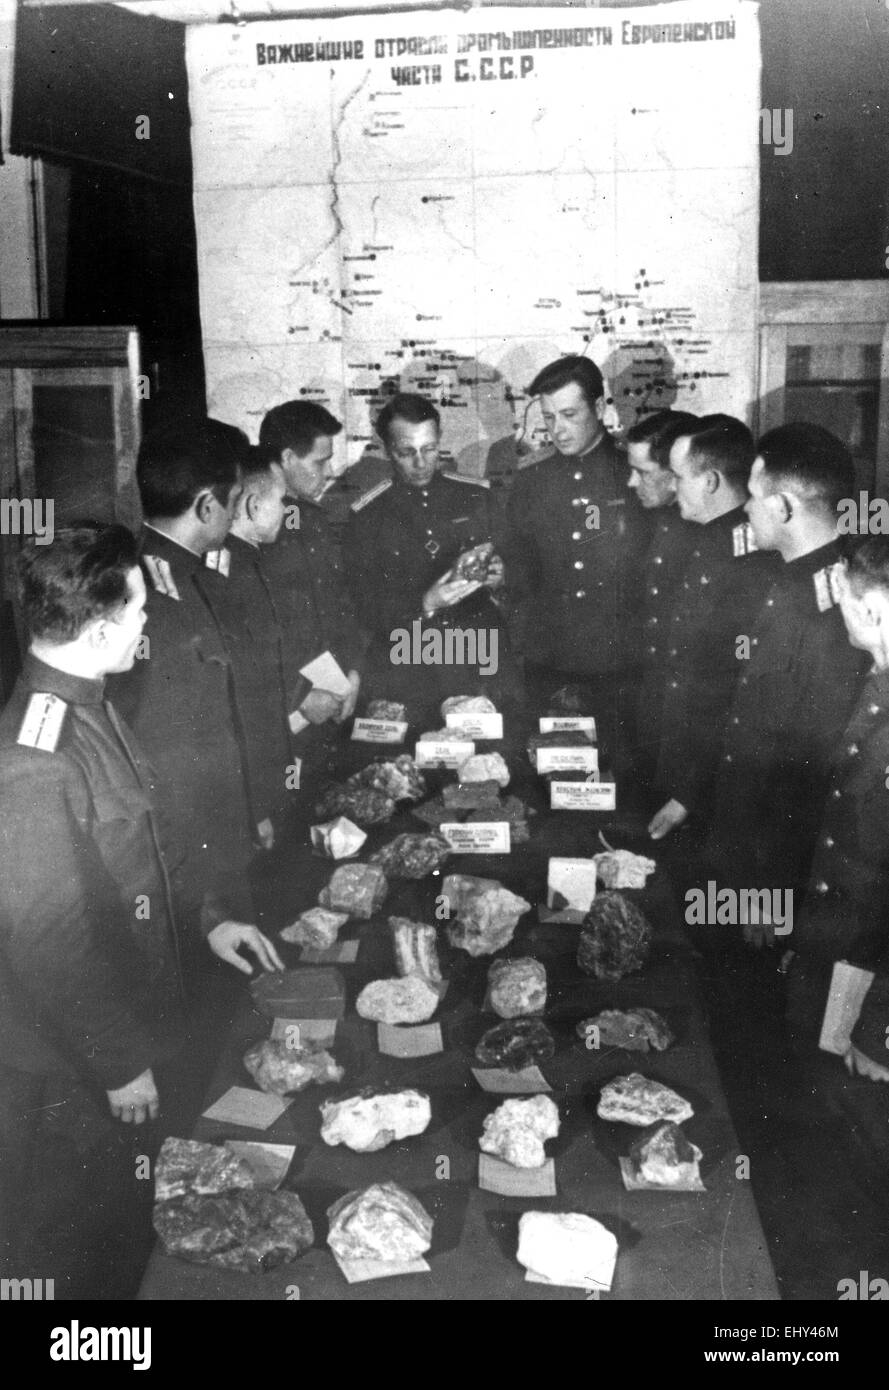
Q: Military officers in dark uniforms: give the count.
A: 10